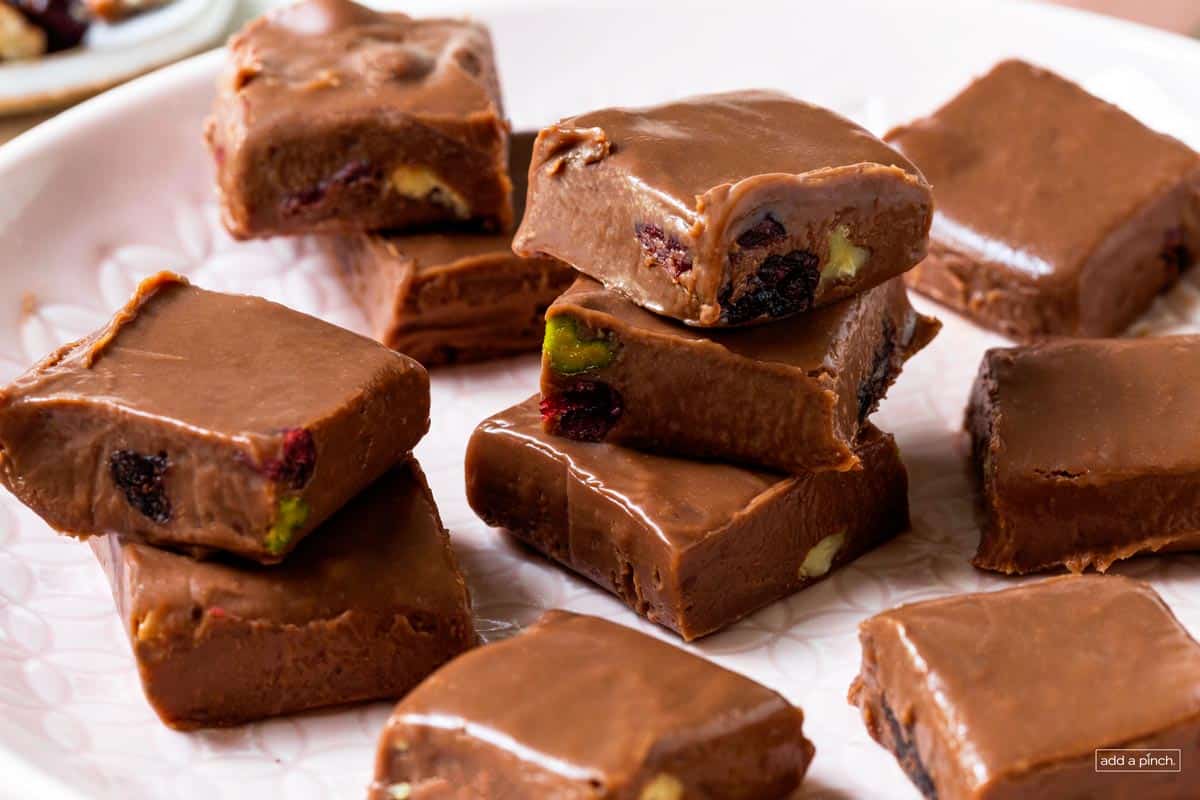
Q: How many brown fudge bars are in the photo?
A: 11